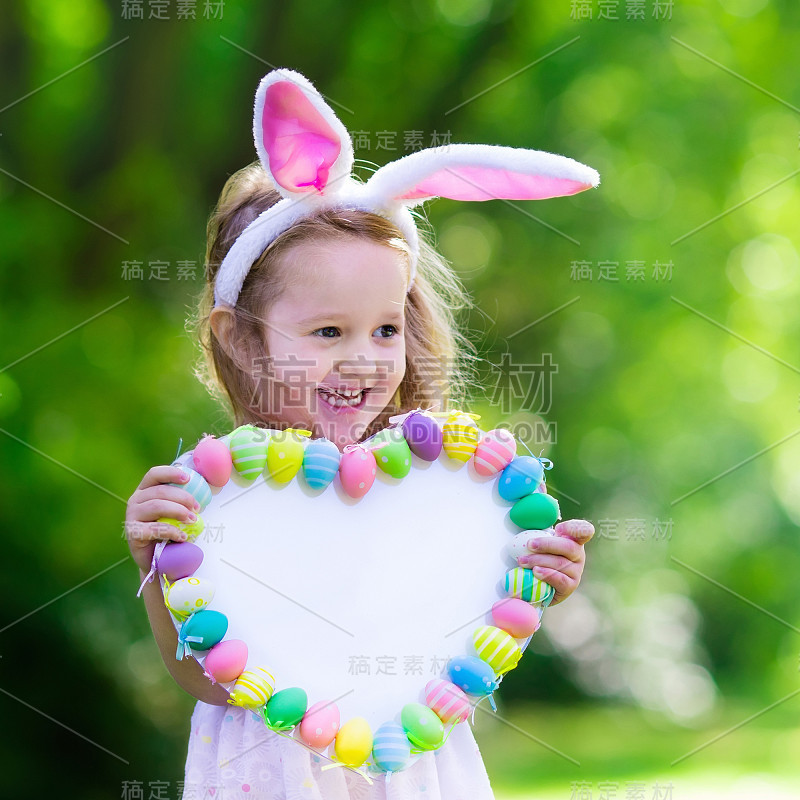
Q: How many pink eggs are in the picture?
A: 7